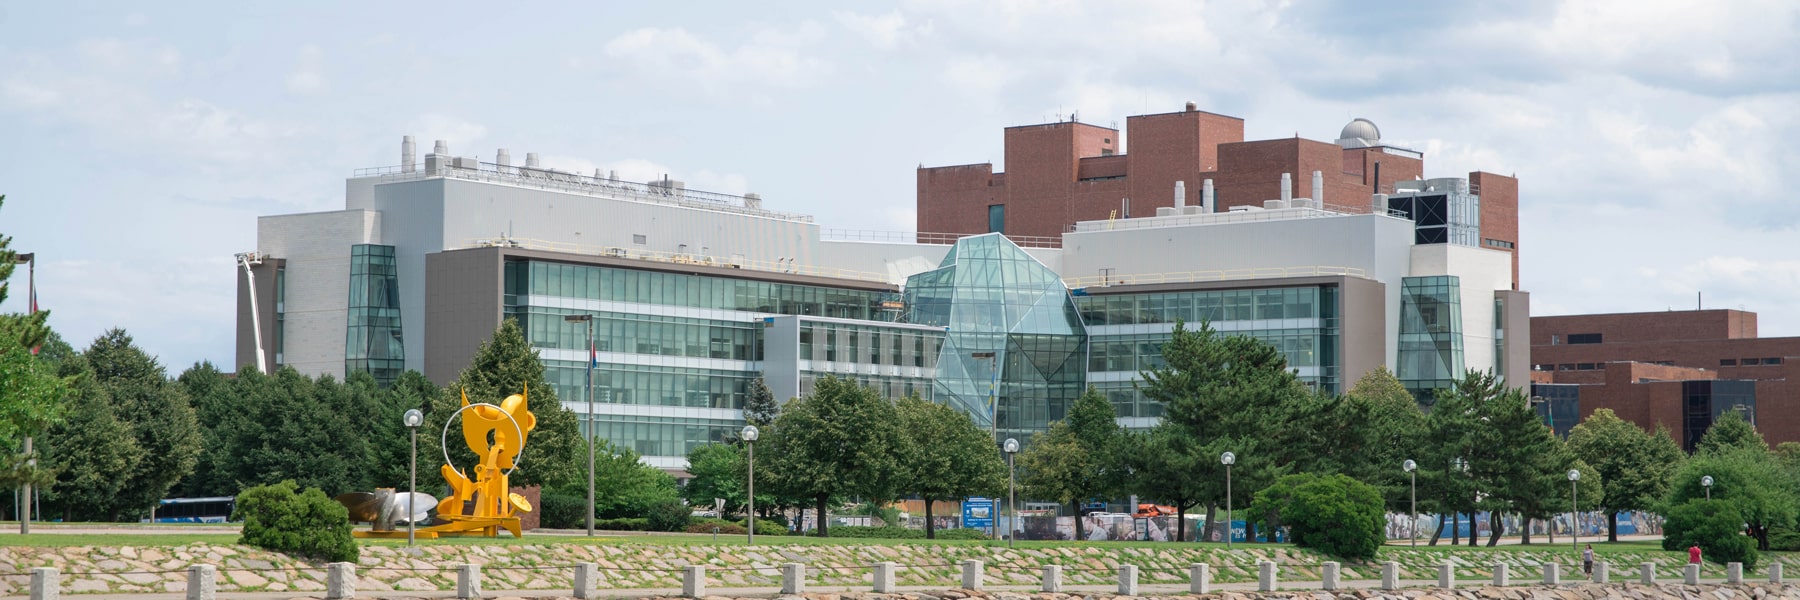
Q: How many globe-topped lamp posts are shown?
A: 7